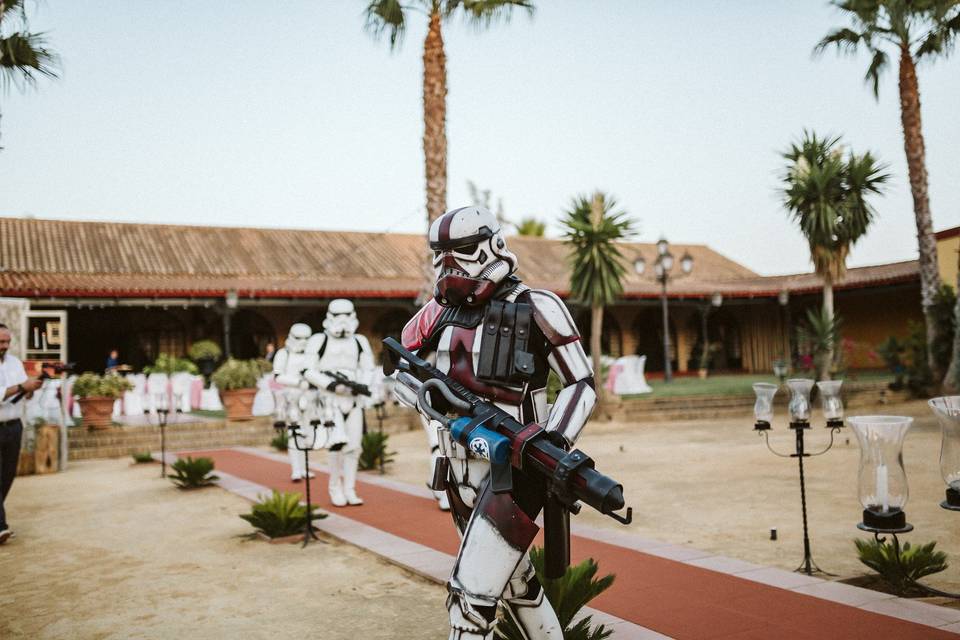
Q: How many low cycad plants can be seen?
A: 7